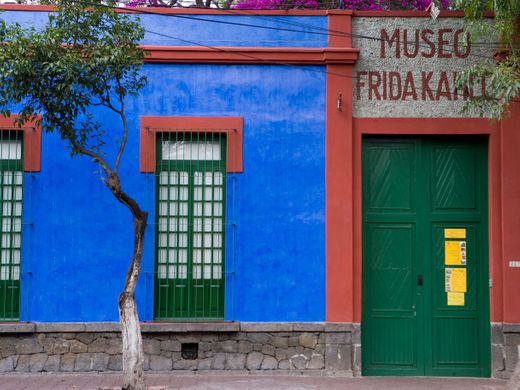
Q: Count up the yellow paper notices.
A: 4